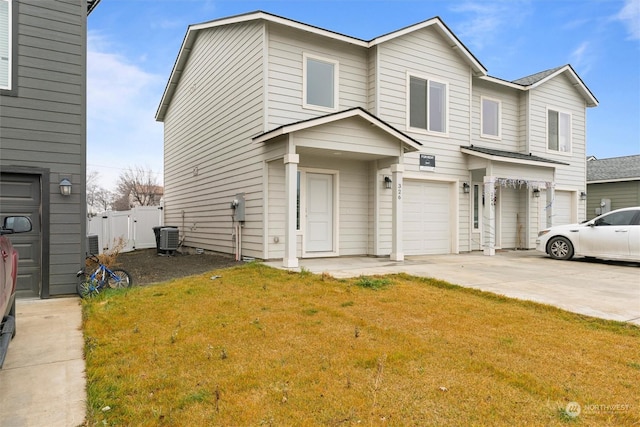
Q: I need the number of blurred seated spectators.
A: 0